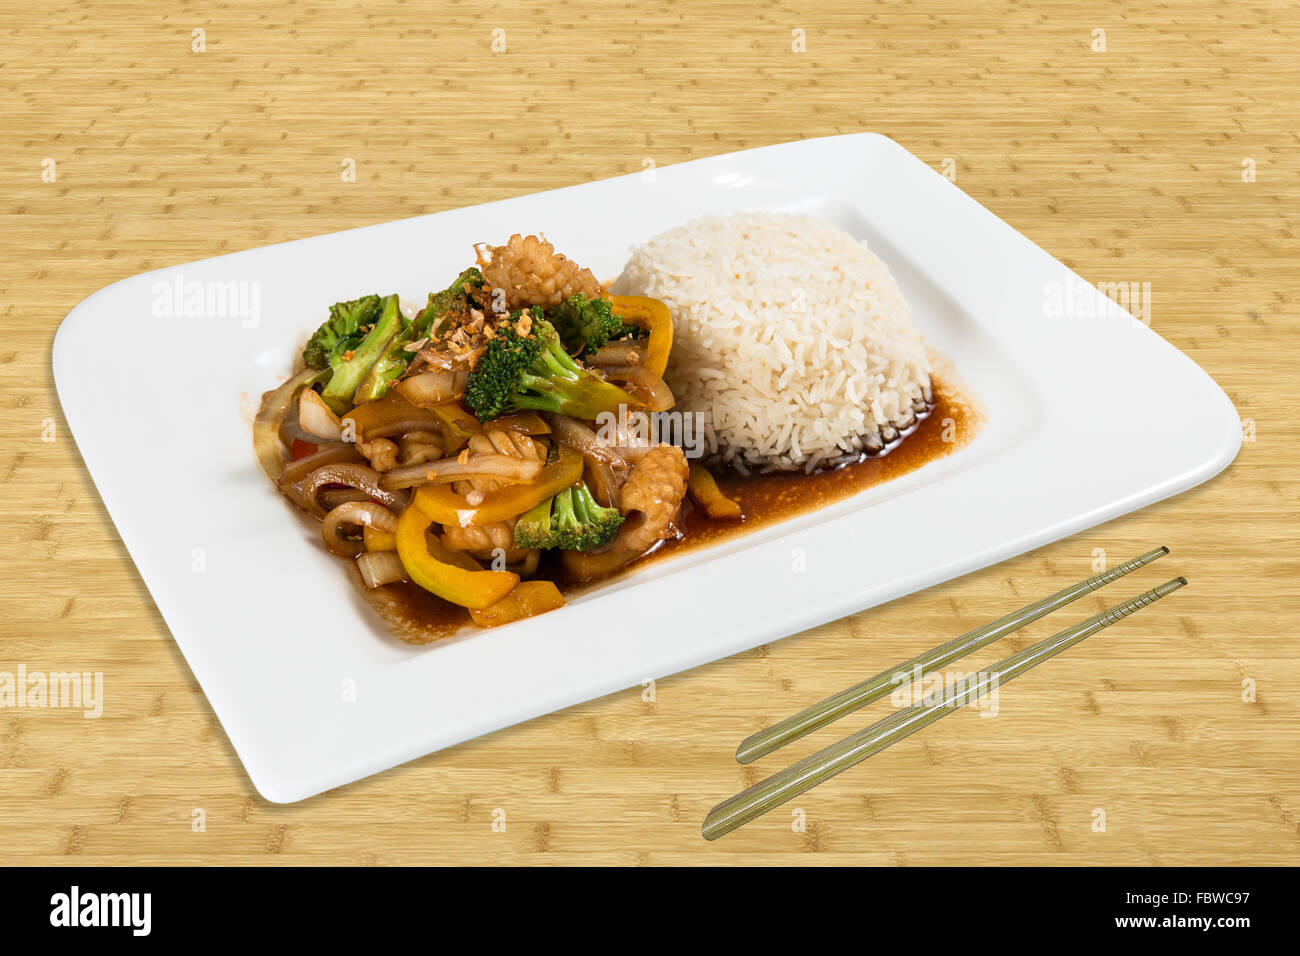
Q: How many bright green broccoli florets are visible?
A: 5